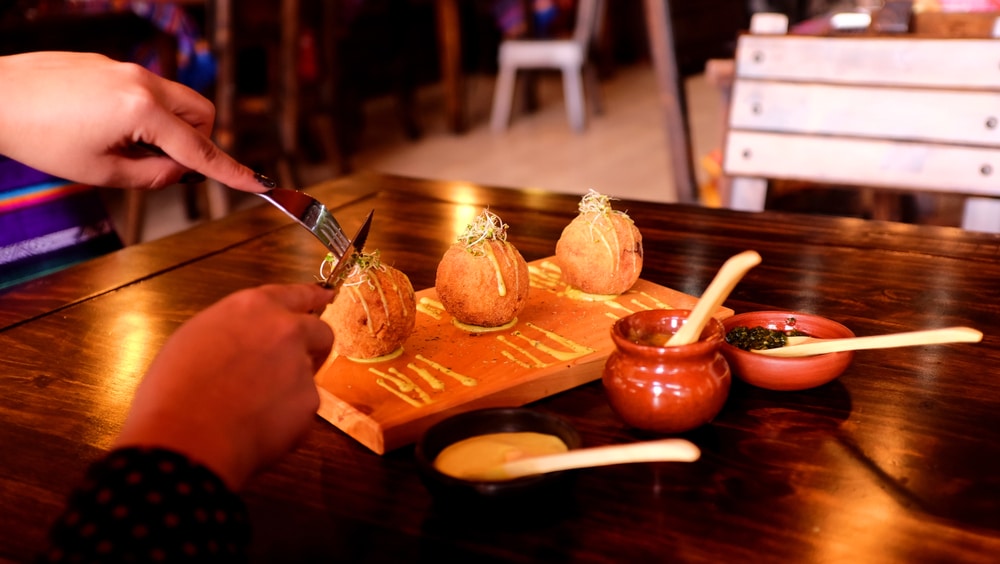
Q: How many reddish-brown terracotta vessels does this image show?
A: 2